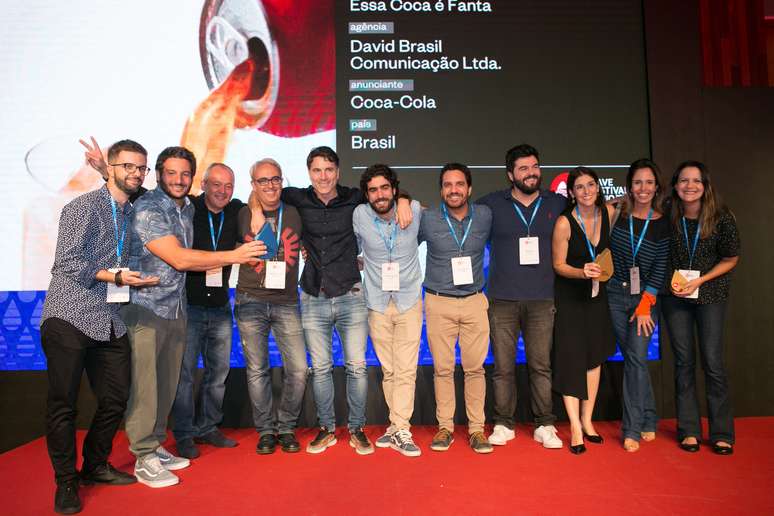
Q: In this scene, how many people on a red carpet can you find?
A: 11